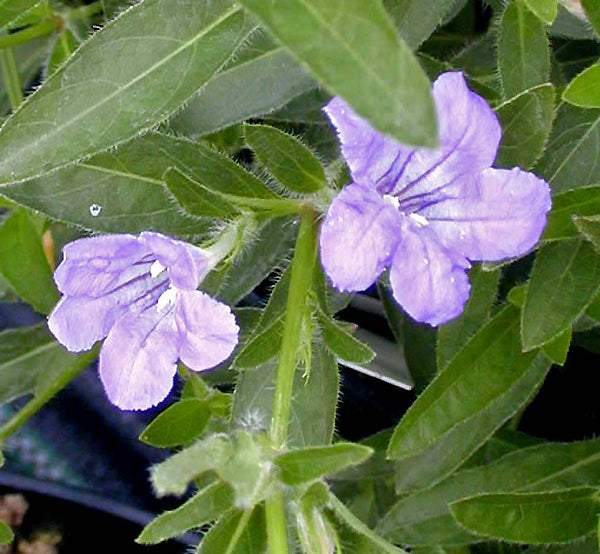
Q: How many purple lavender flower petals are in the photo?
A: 10